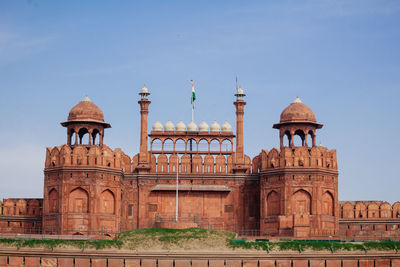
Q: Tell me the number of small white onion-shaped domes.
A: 7